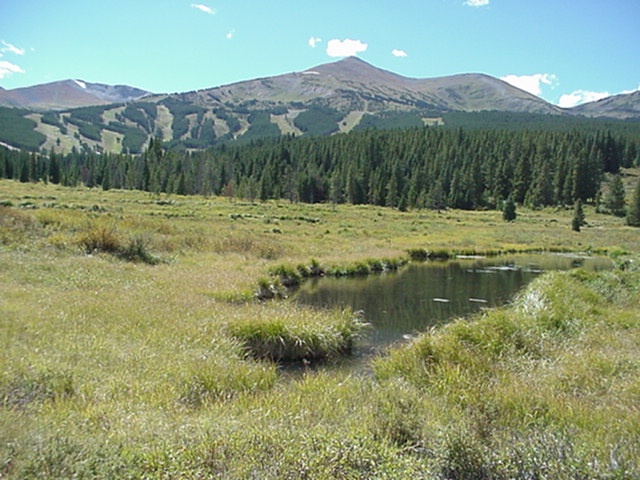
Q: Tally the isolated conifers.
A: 2